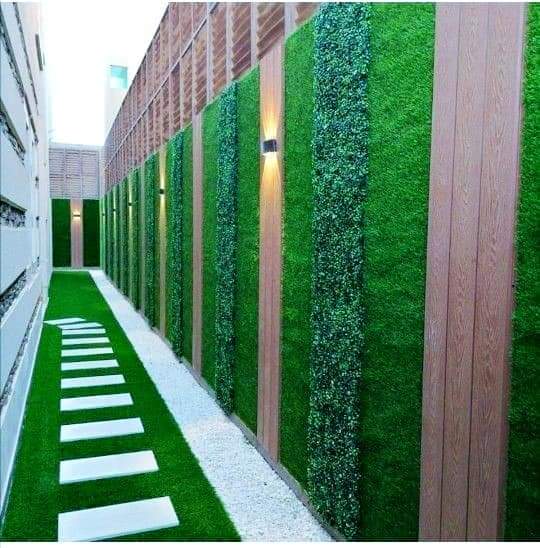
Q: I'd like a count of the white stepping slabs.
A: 11